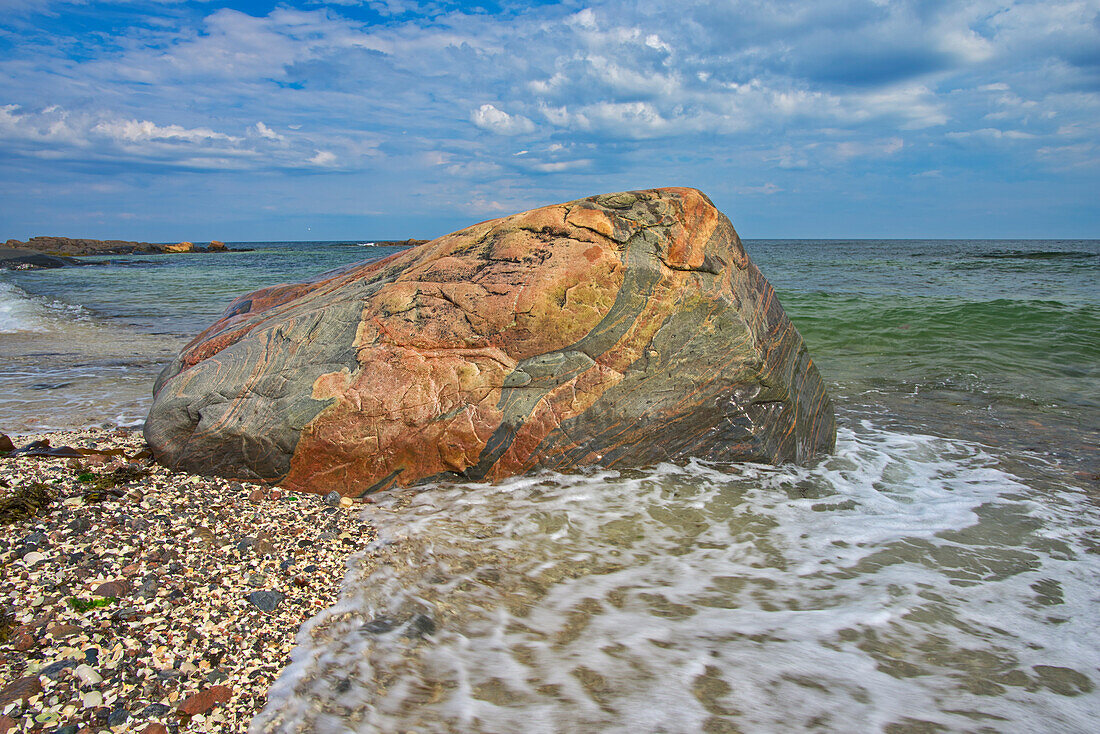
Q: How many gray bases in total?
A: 0